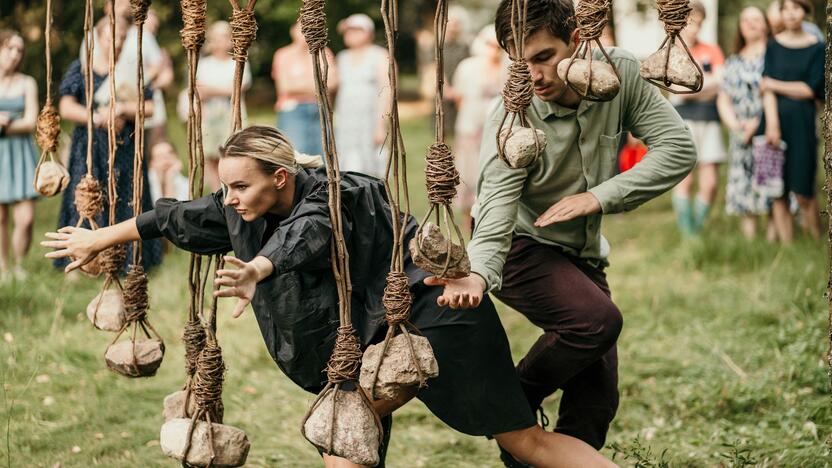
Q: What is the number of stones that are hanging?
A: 12